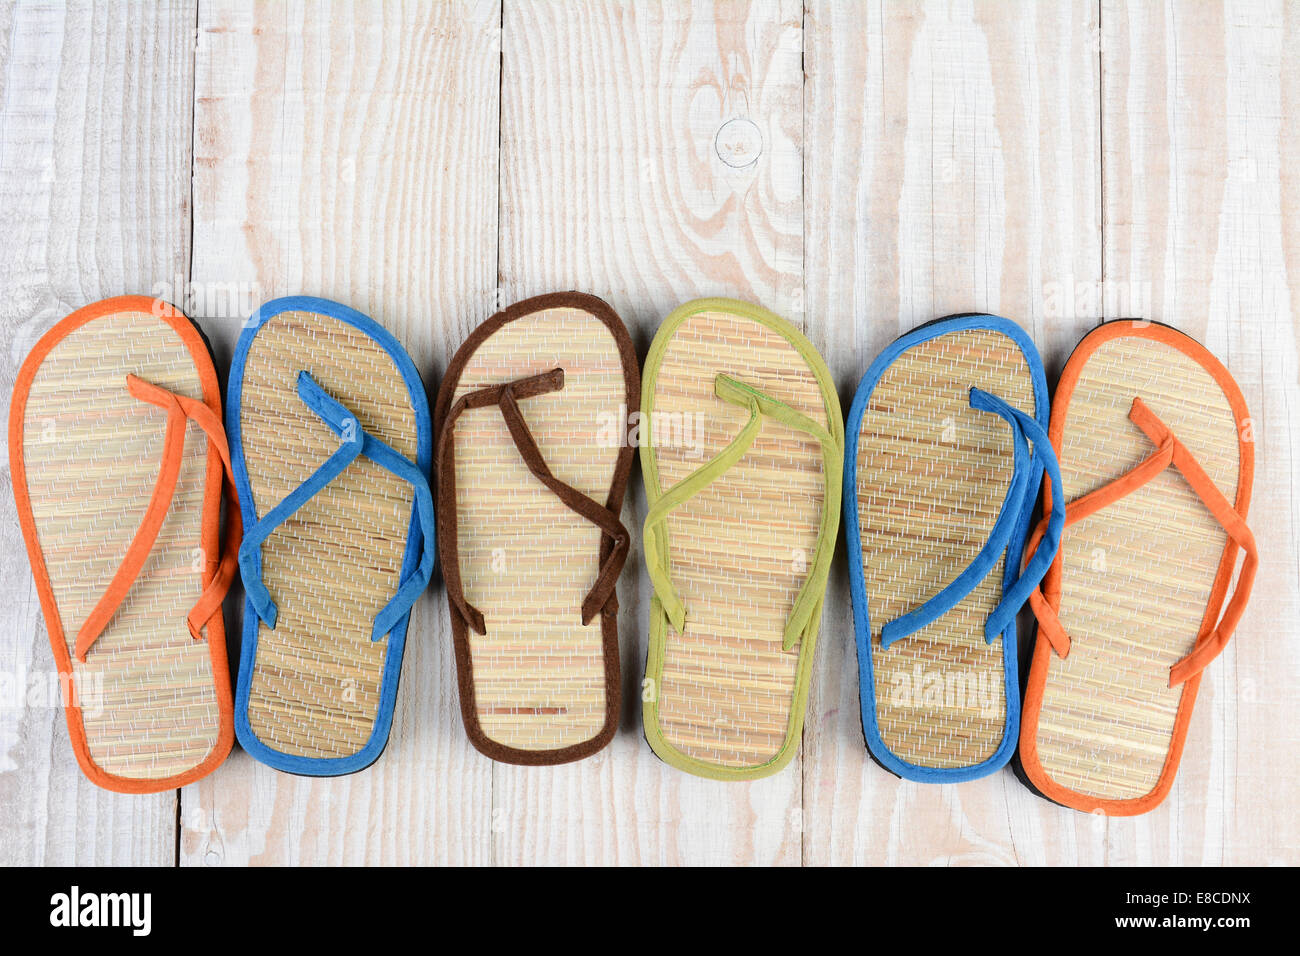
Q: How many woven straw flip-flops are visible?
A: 6